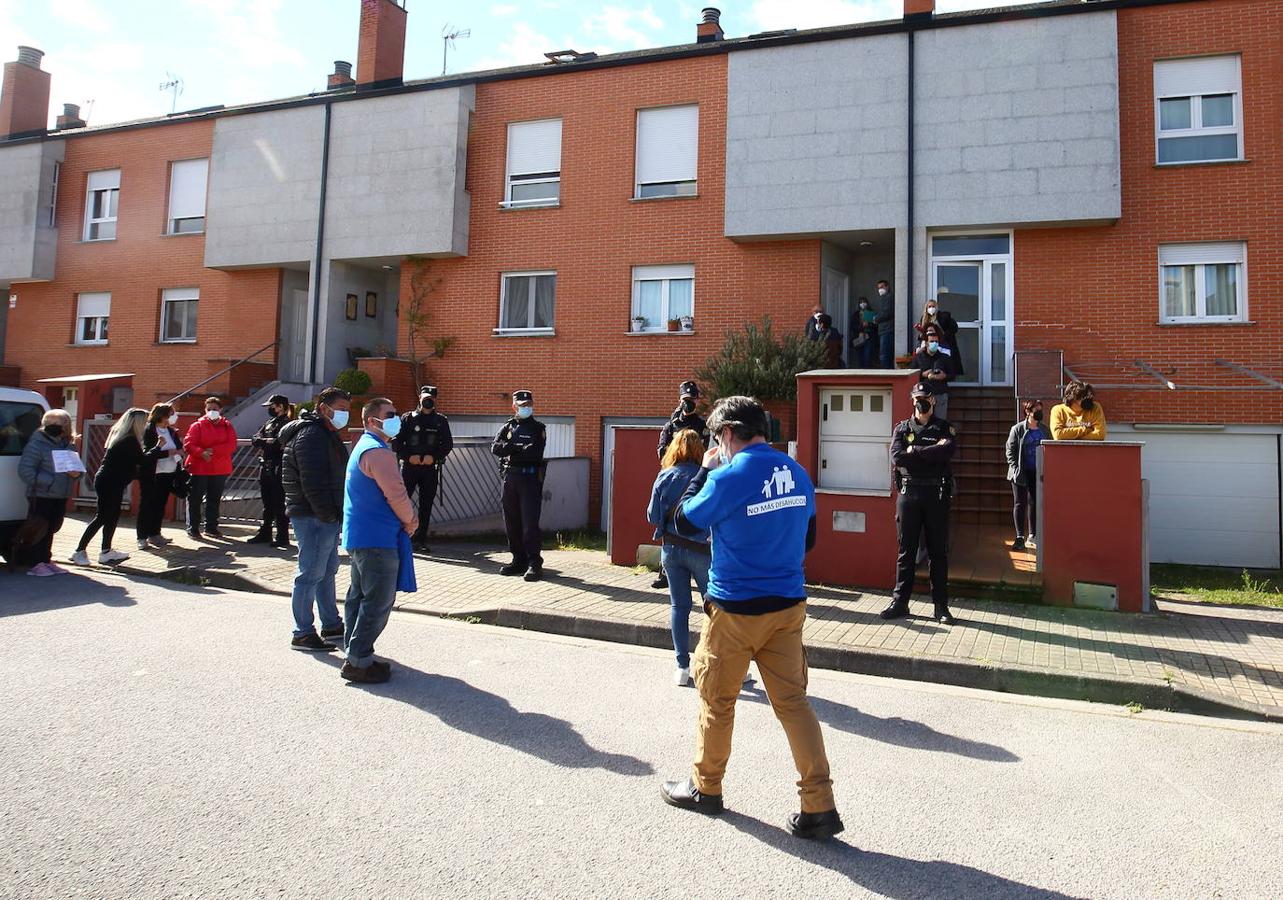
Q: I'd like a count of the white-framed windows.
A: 10